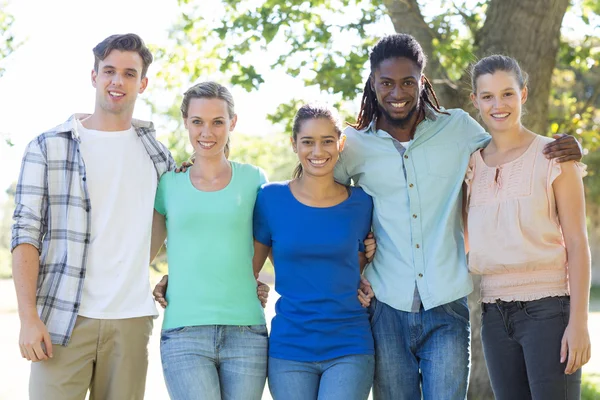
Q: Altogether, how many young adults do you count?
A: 5